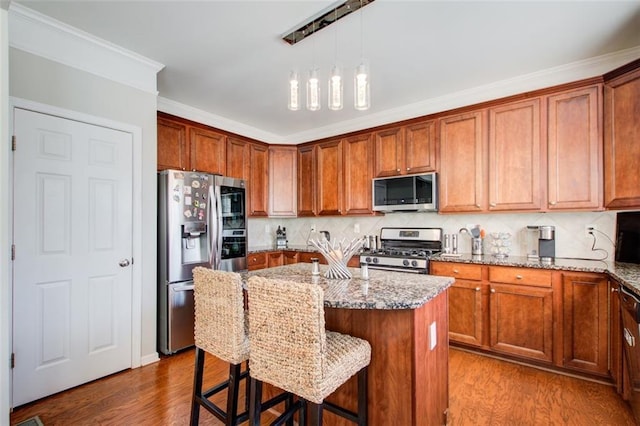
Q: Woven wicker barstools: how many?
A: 2